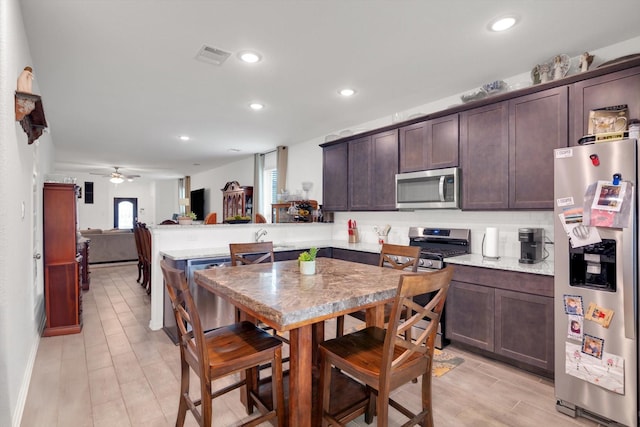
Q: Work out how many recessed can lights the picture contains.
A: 5